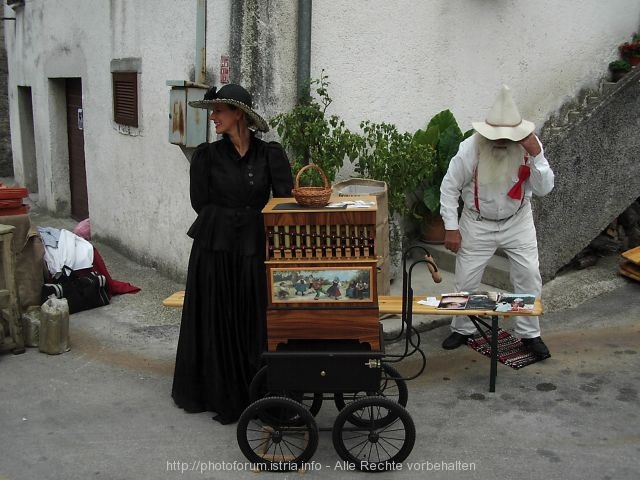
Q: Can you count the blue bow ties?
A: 0